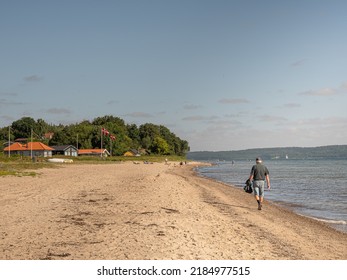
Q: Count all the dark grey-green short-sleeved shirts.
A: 1